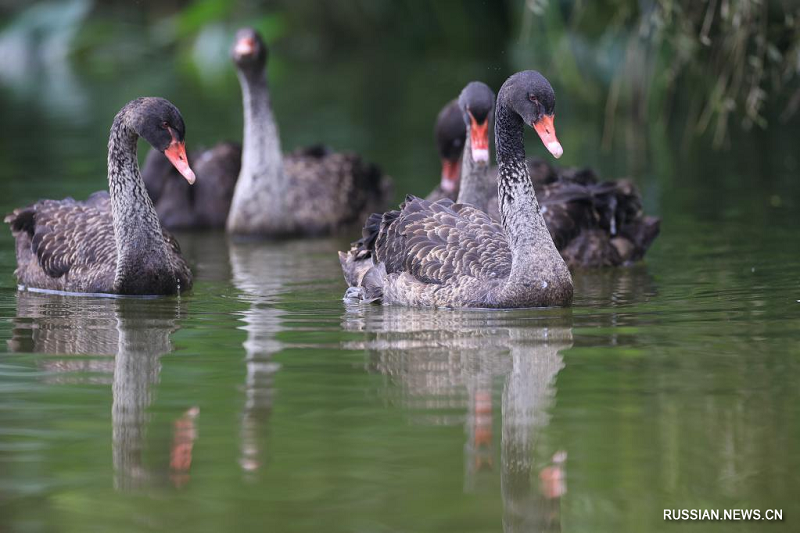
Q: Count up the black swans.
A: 5